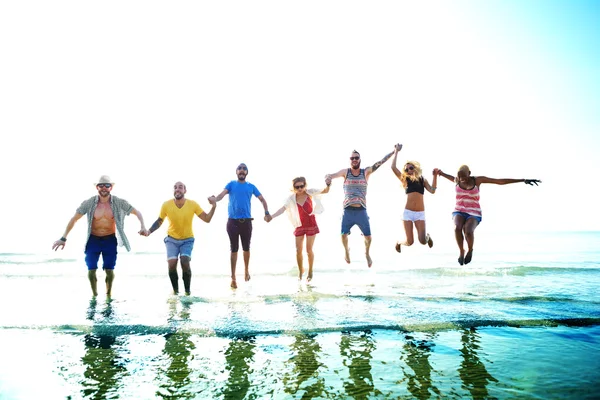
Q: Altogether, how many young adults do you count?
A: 7